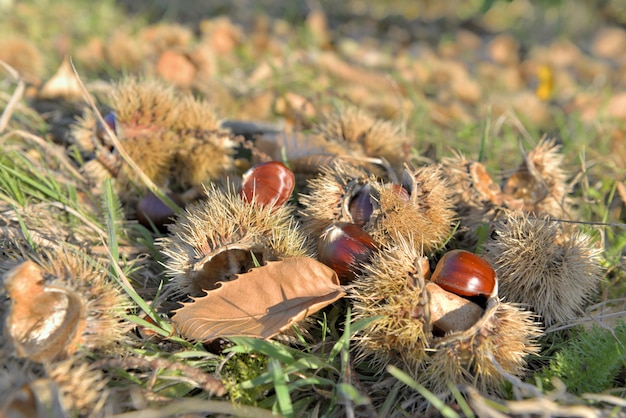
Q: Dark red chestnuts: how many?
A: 3